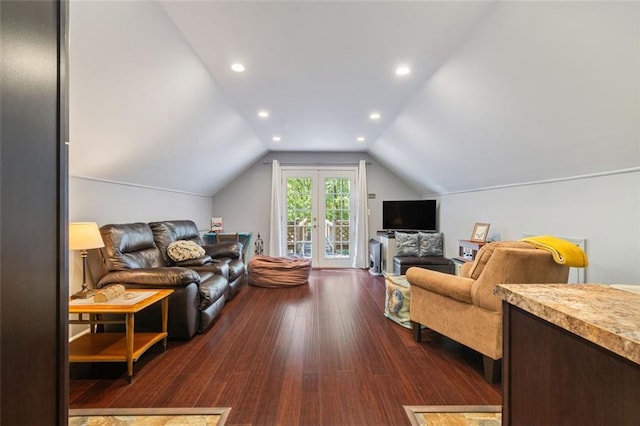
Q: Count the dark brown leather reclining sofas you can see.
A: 1